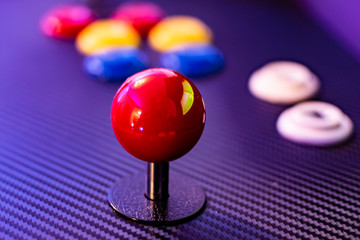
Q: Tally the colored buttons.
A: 6